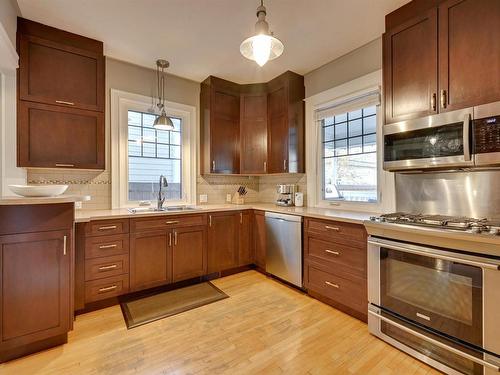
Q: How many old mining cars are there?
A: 0